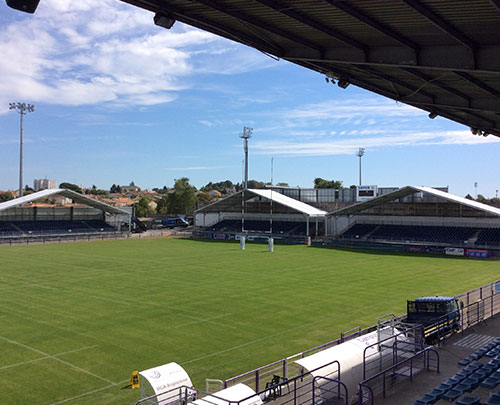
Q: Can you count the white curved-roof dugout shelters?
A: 3